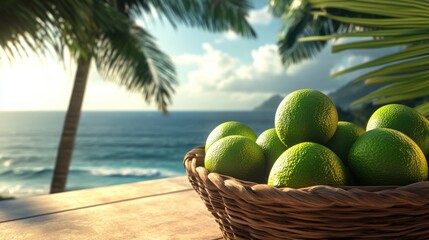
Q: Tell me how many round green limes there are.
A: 8